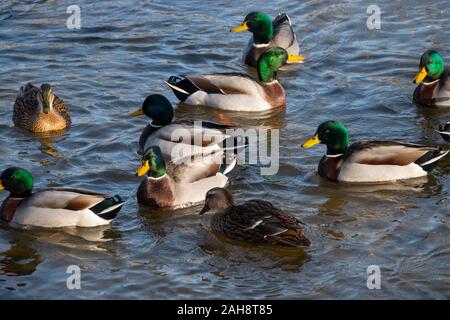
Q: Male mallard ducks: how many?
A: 7